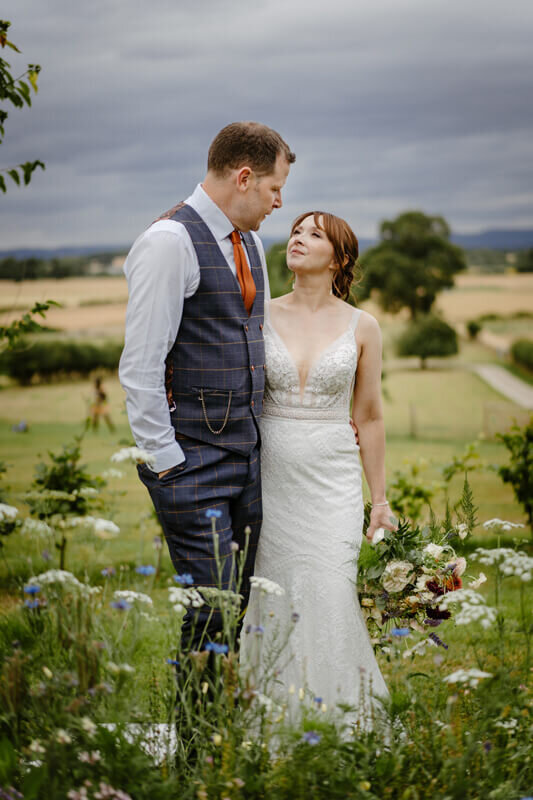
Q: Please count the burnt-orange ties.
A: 1